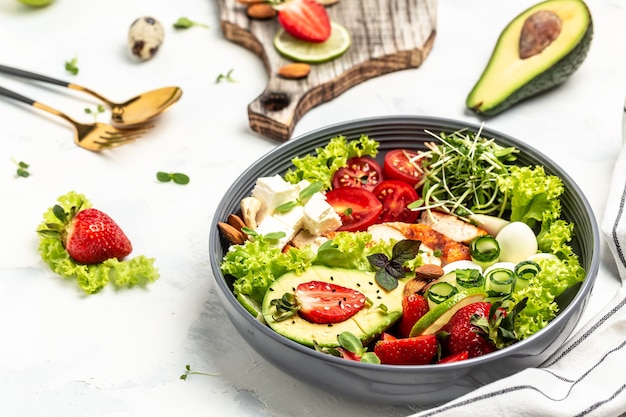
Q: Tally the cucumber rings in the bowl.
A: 5